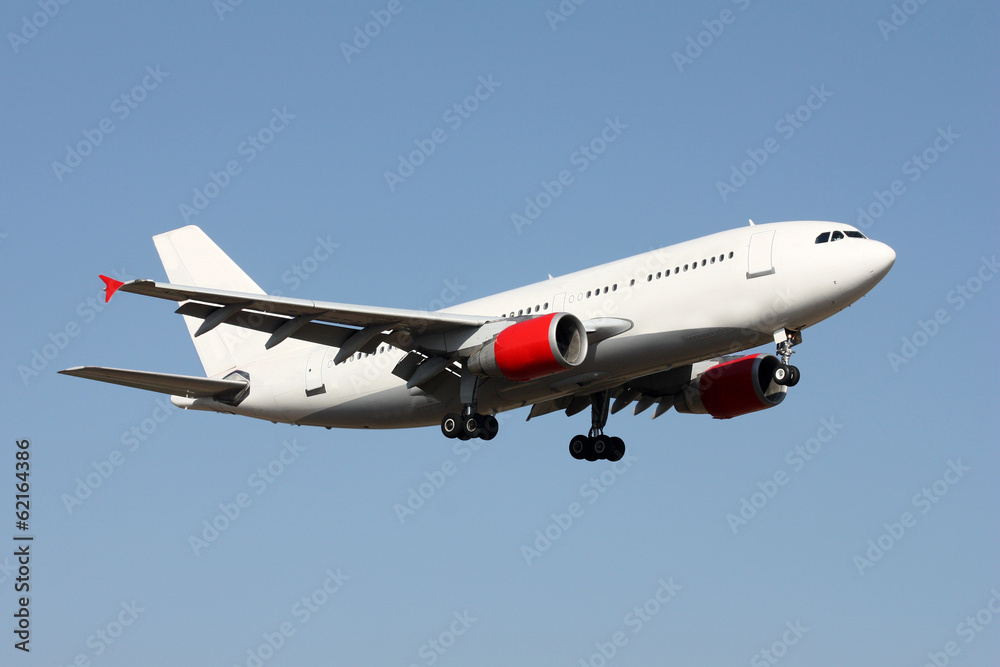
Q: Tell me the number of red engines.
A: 2